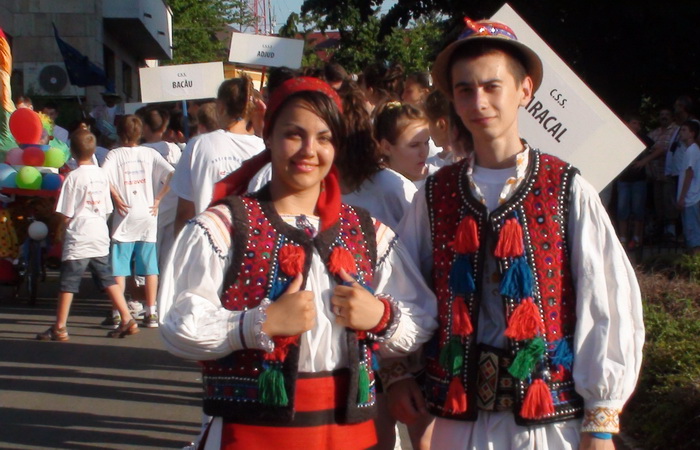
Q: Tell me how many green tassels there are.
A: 4